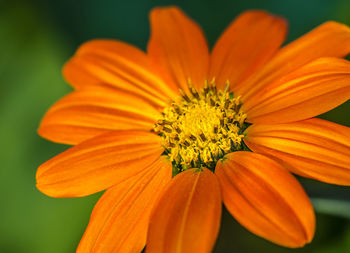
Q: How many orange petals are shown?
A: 11